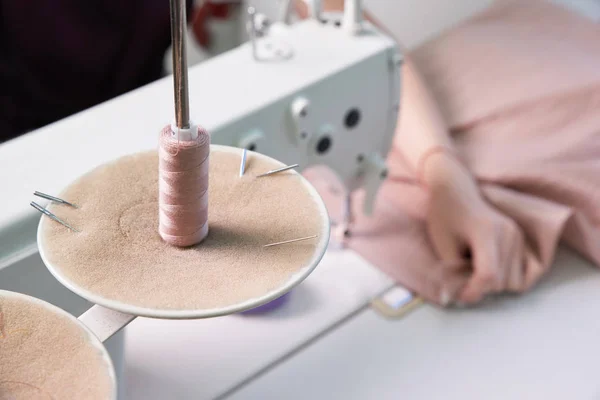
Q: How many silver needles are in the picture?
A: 5